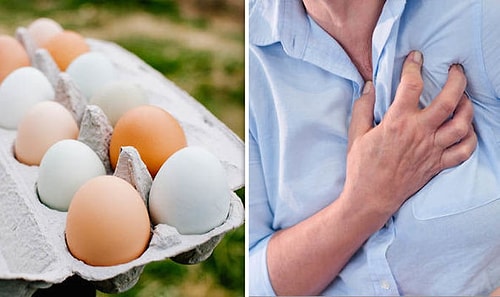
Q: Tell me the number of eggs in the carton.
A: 11